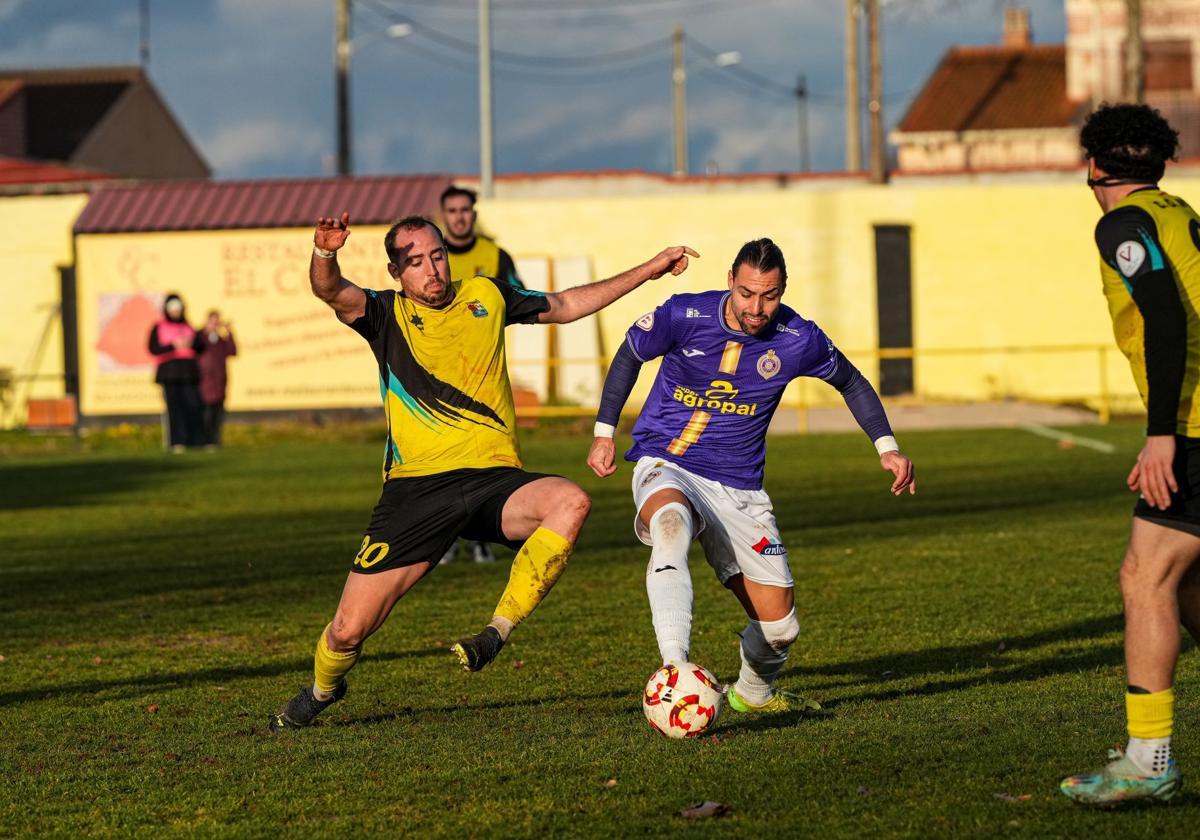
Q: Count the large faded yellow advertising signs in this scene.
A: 1